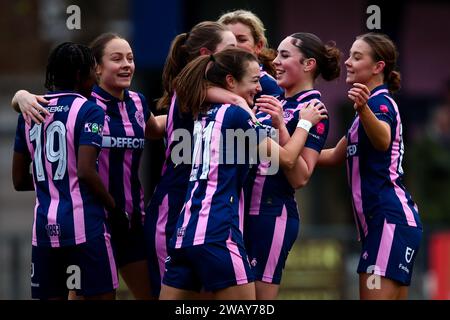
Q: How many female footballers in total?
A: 7